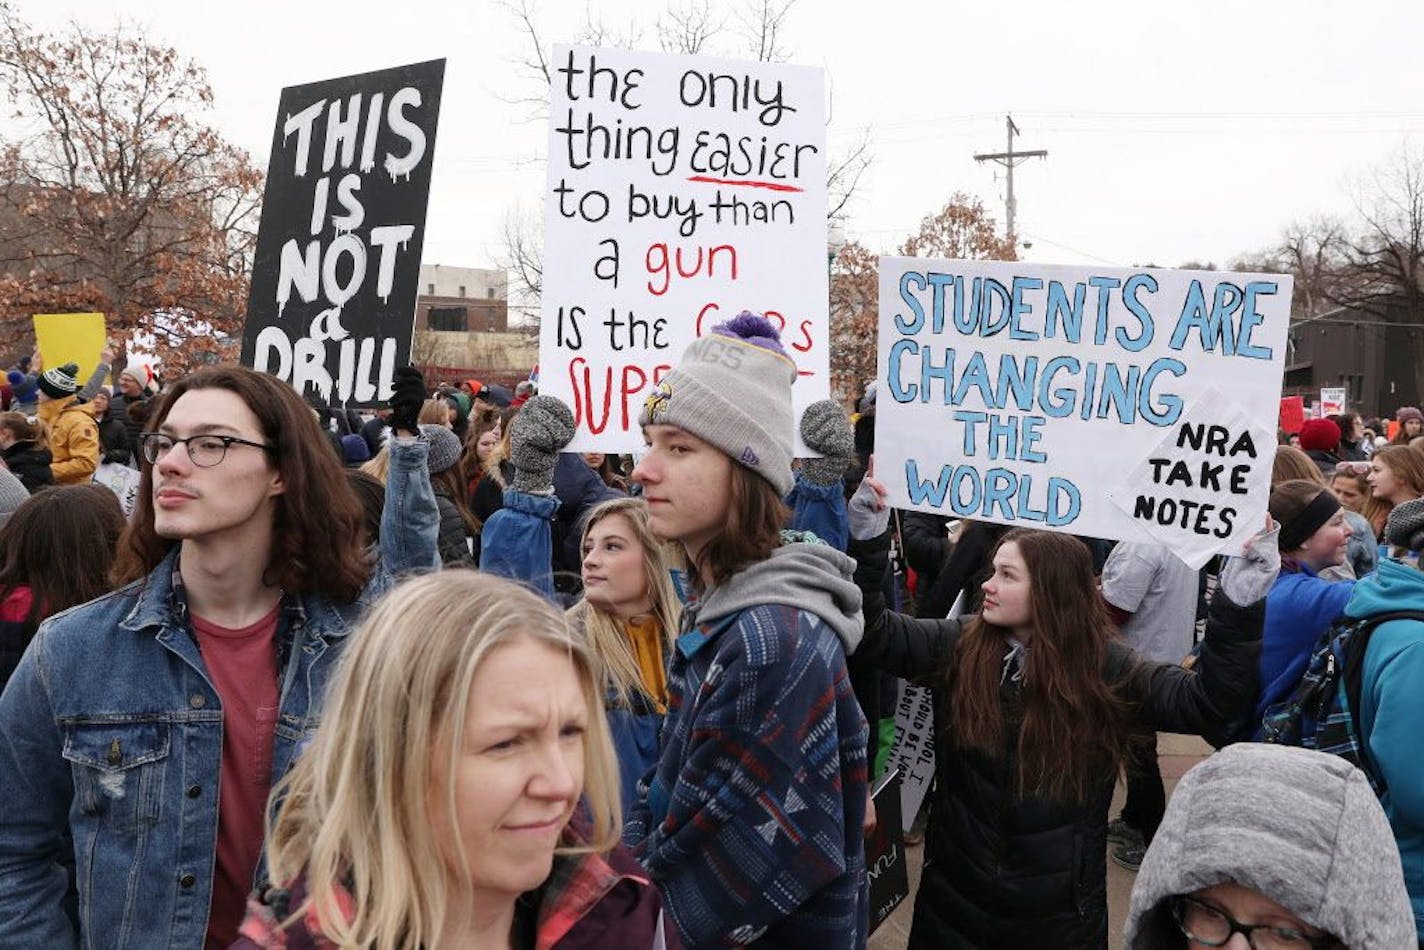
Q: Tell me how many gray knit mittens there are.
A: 2